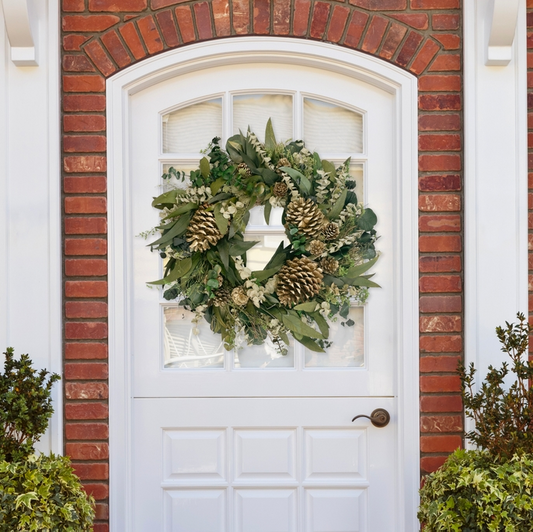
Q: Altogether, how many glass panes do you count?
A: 12